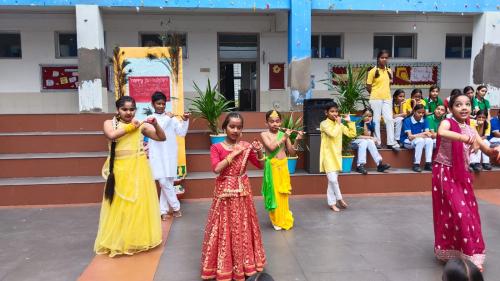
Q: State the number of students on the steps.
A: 12